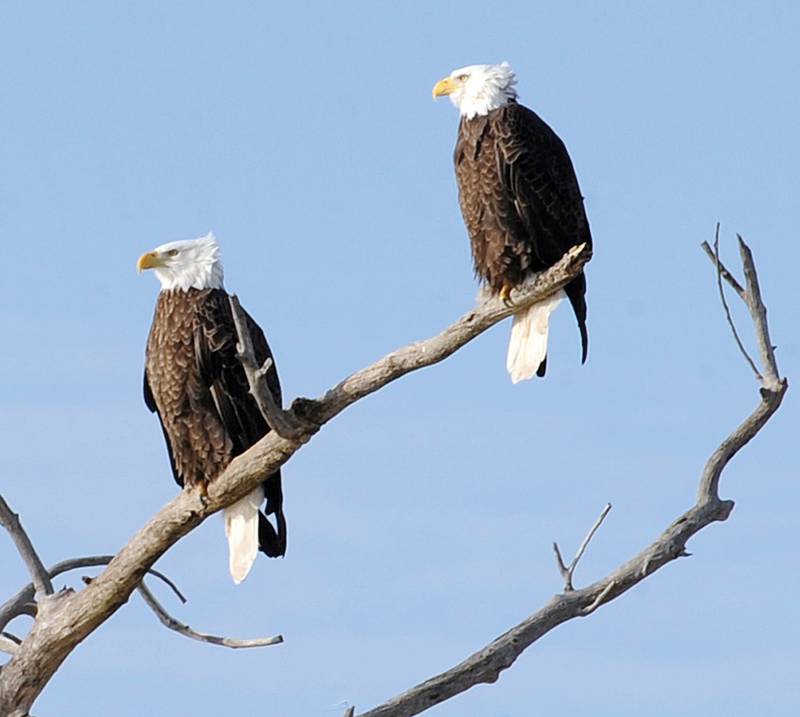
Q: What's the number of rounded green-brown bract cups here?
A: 0